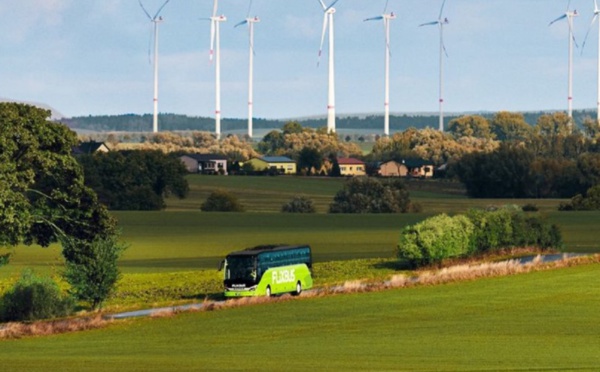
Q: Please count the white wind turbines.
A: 8